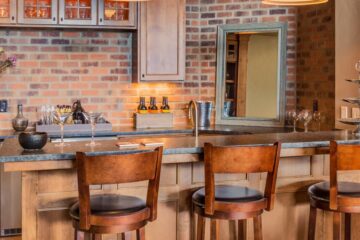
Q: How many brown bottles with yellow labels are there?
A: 3